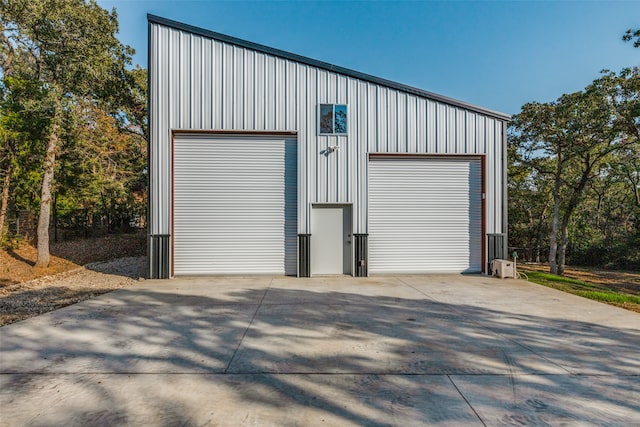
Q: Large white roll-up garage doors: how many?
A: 2